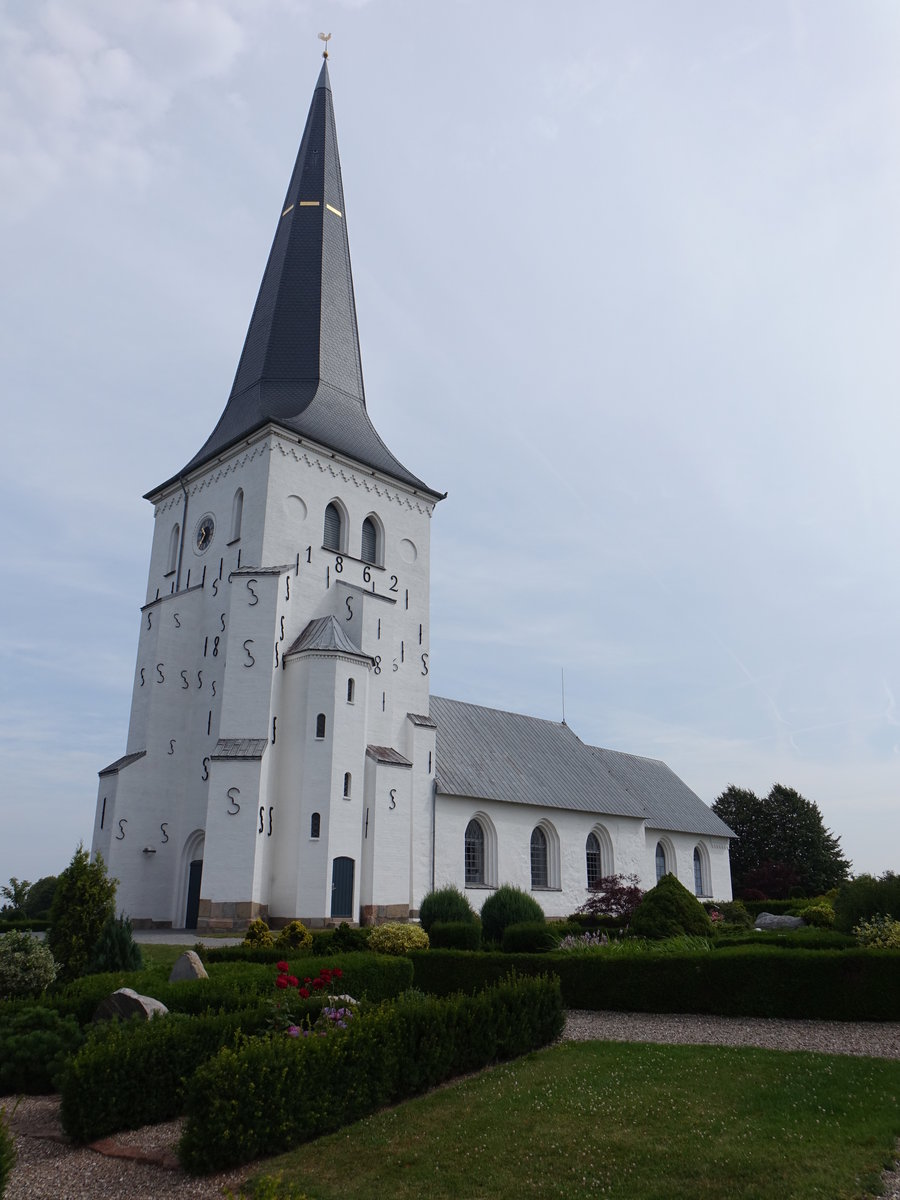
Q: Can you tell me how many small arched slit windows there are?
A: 4